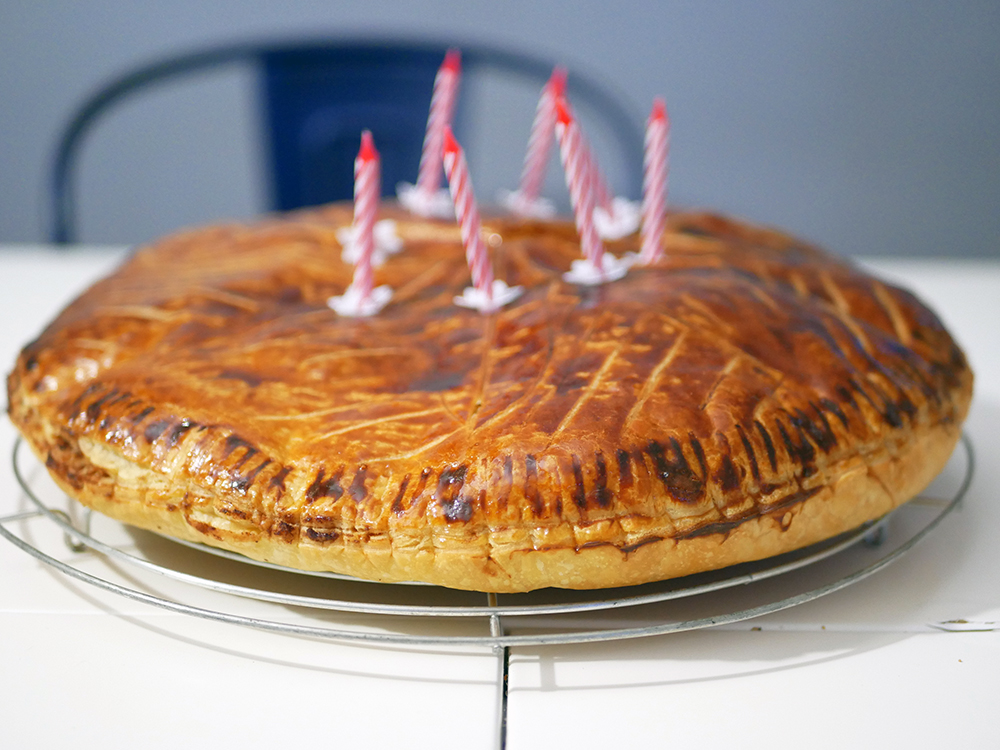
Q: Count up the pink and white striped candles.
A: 7